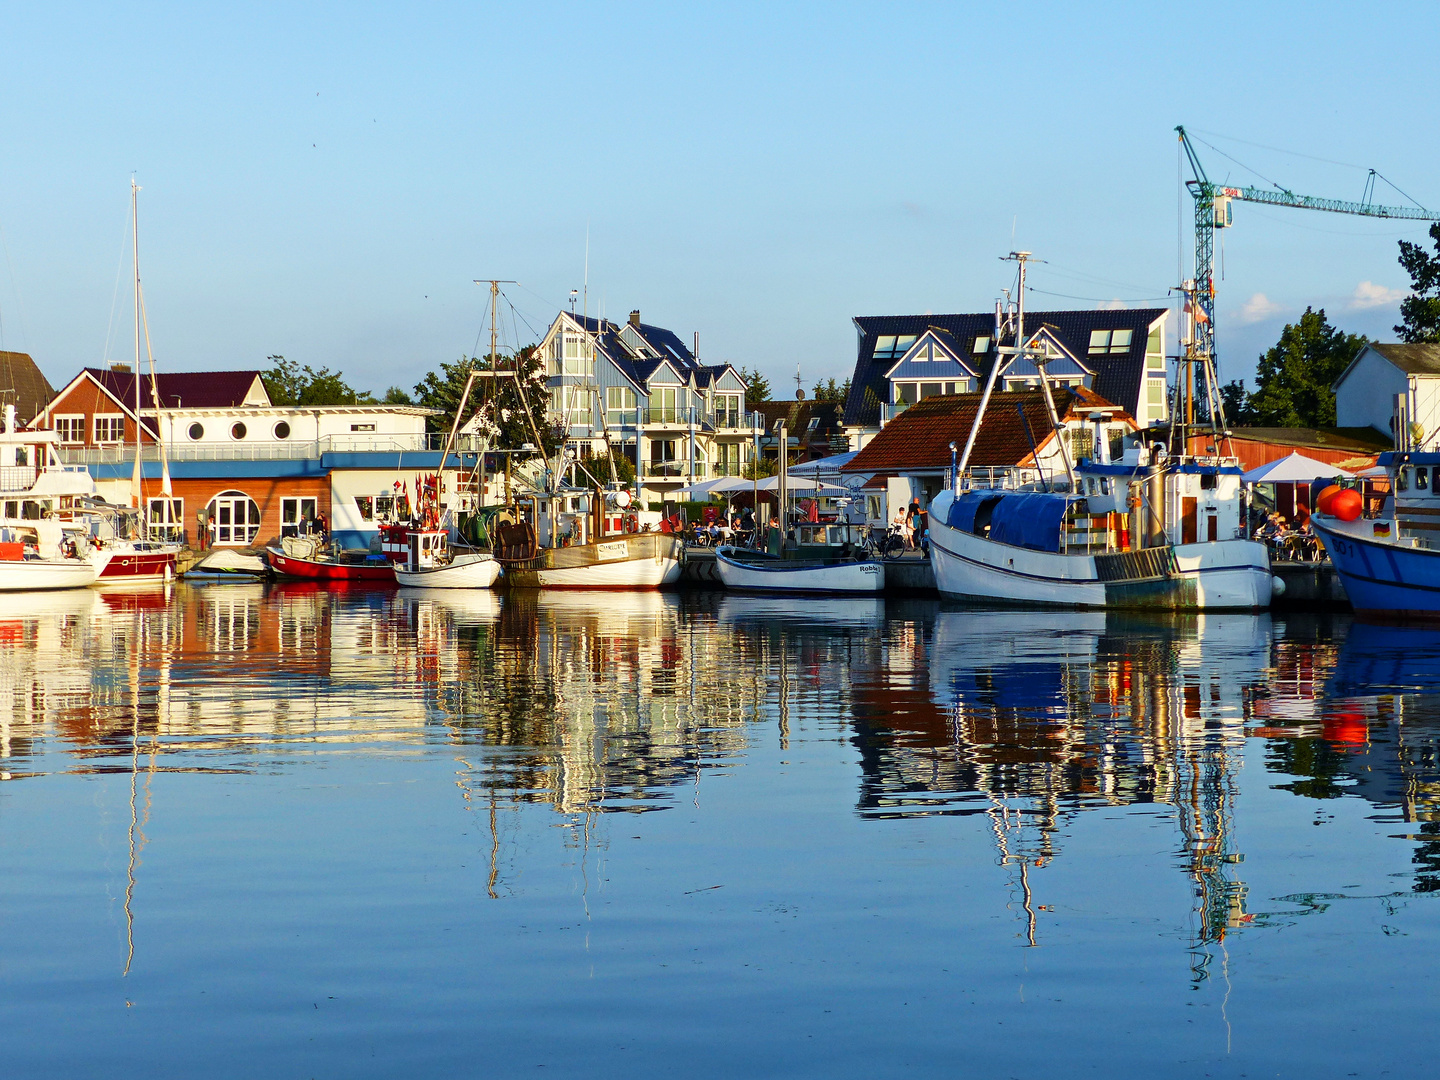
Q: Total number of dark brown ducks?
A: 0